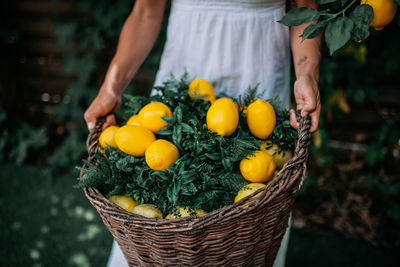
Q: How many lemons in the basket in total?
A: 14